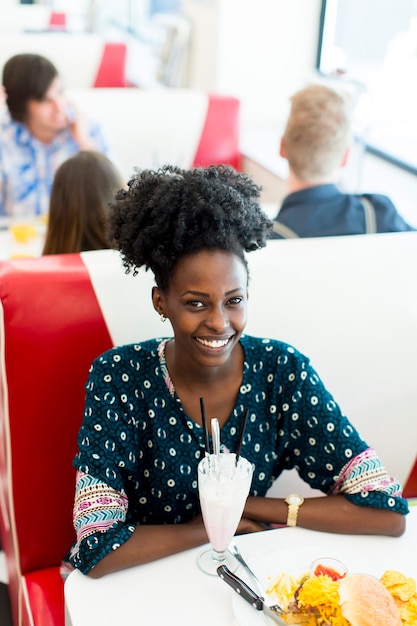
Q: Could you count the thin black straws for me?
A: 2